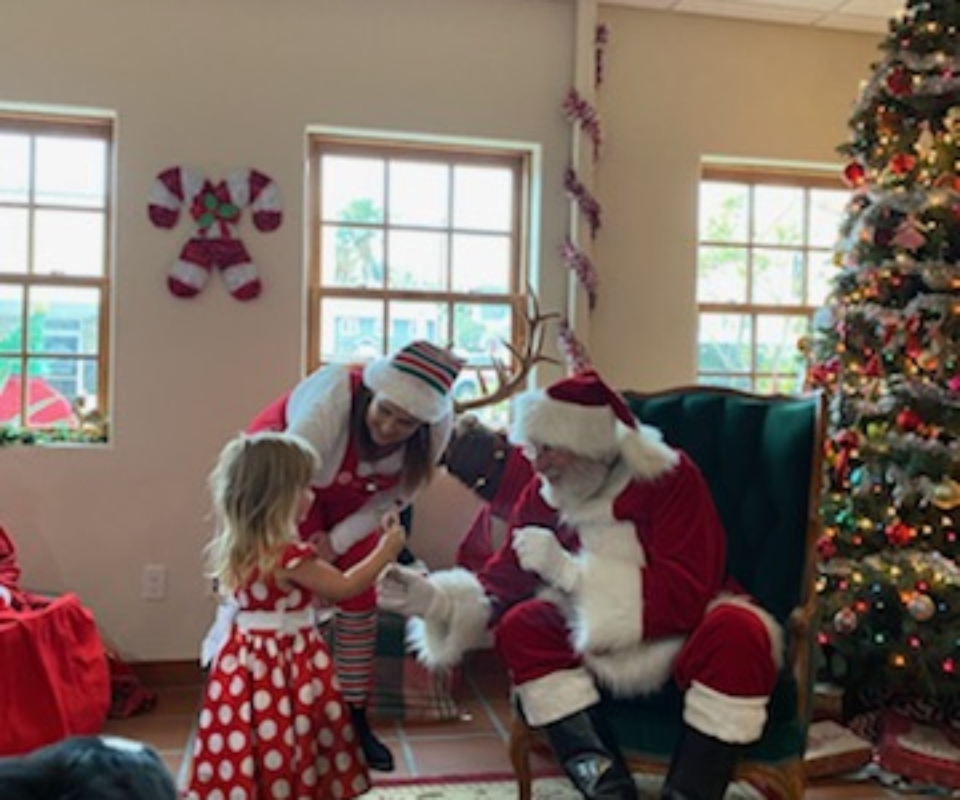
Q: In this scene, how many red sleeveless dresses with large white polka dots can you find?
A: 1